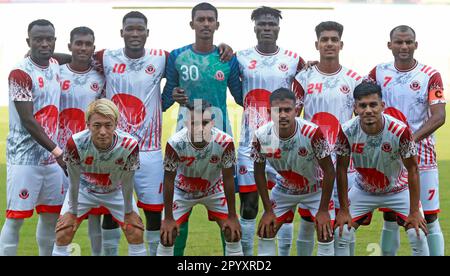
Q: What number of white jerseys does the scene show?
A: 10